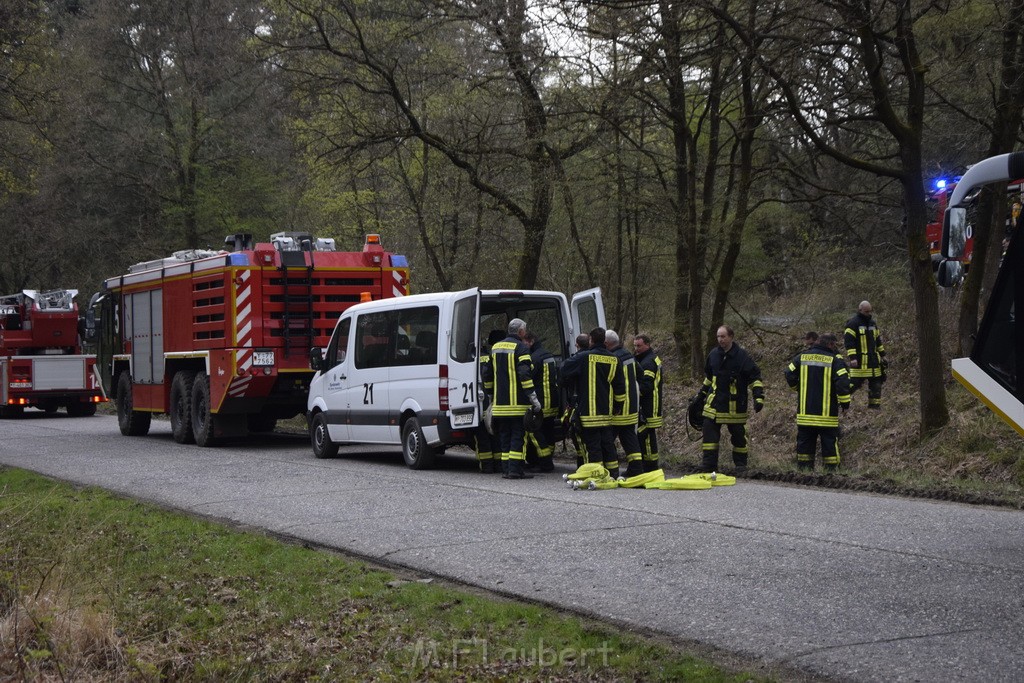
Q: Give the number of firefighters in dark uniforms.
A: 11